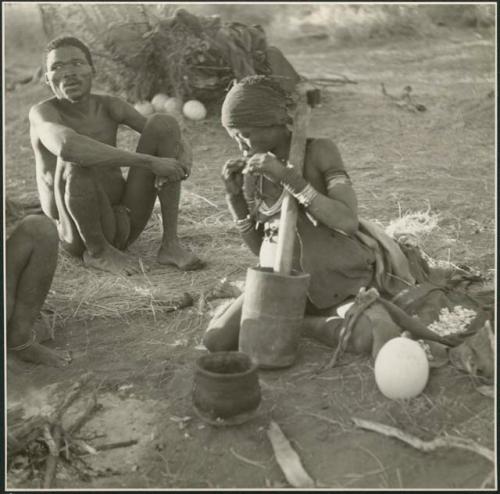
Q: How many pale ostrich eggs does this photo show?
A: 5